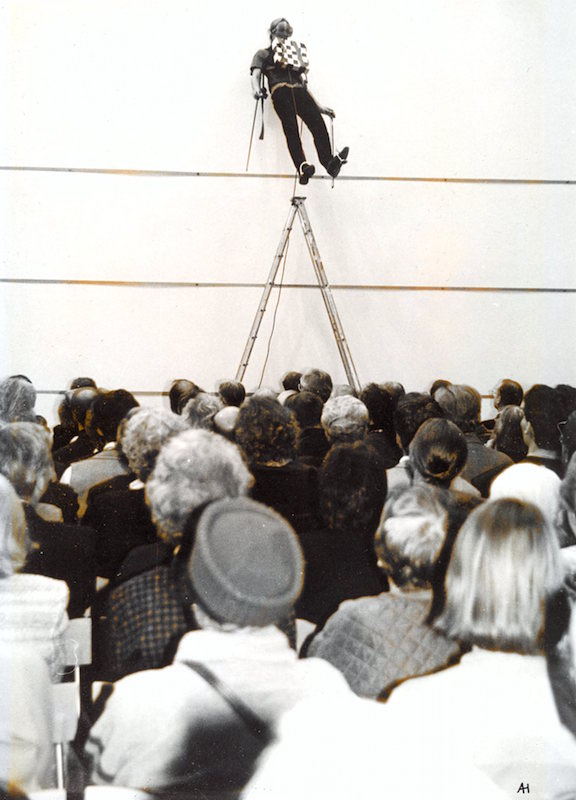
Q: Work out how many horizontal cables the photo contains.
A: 3